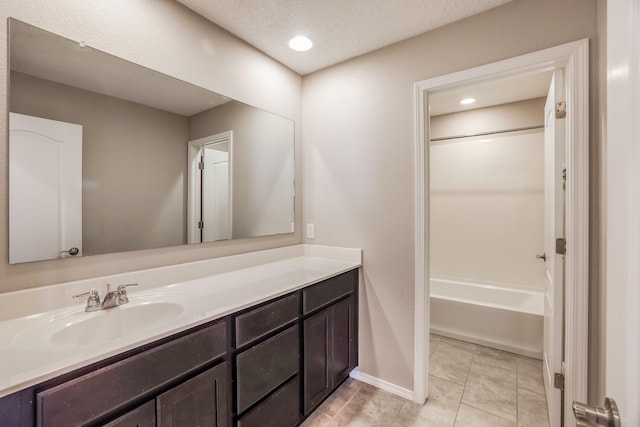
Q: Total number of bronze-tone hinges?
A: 3